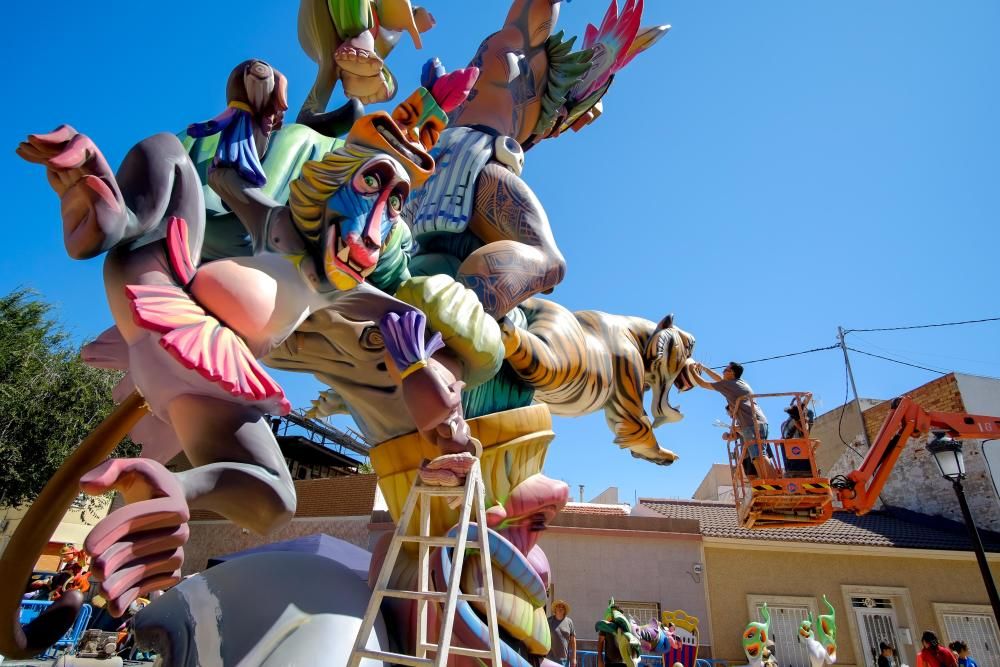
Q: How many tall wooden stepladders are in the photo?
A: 1